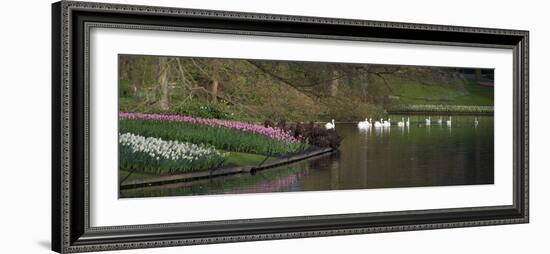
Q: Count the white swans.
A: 11